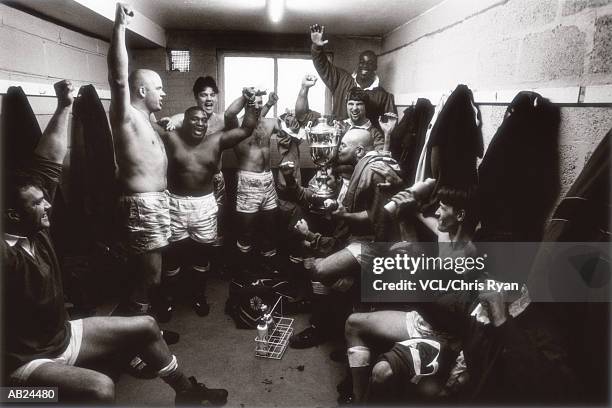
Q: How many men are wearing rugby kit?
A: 9